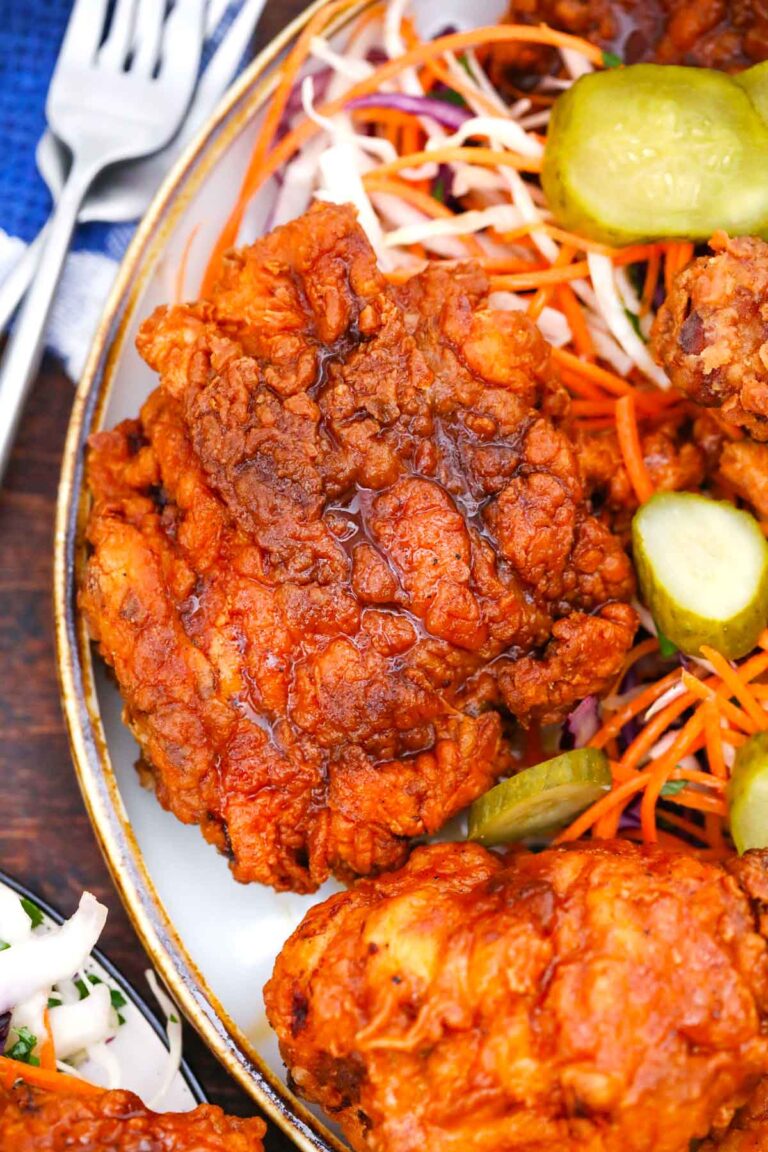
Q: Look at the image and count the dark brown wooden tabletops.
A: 1